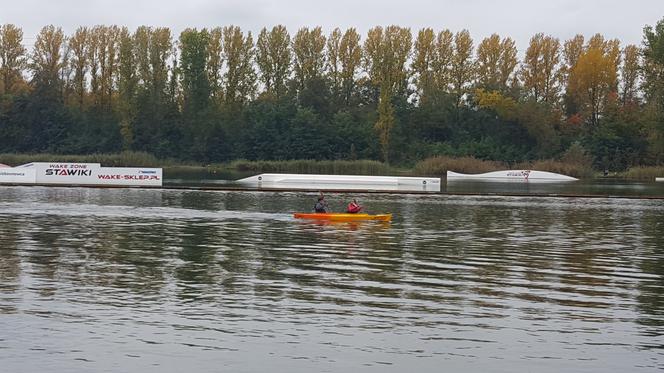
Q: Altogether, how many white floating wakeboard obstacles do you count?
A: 3